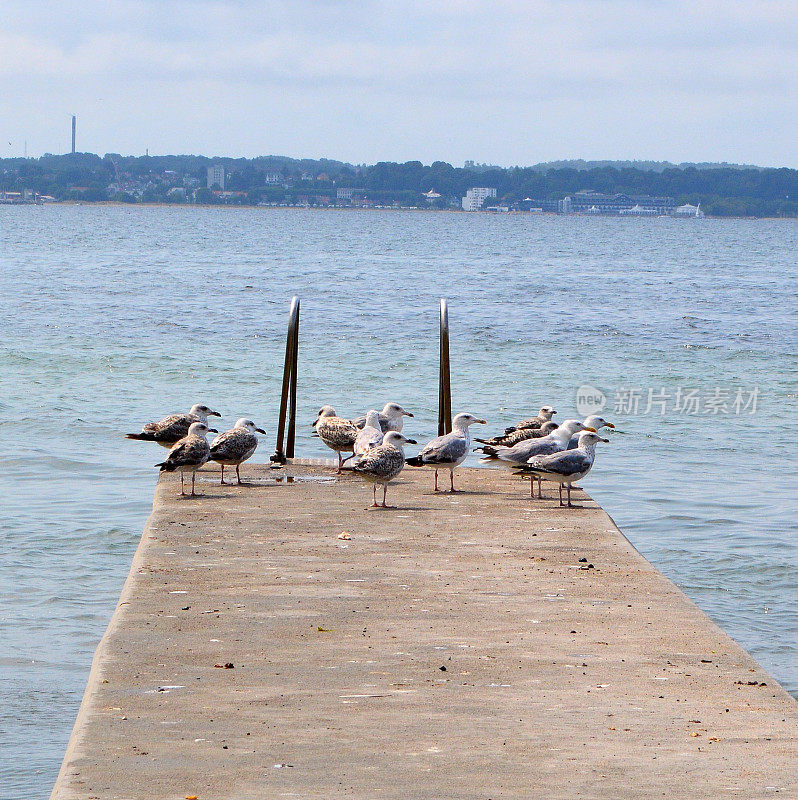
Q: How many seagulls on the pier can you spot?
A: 13